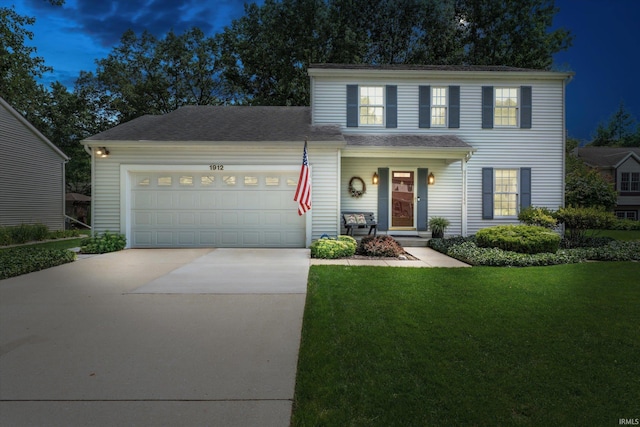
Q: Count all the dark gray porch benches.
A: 1